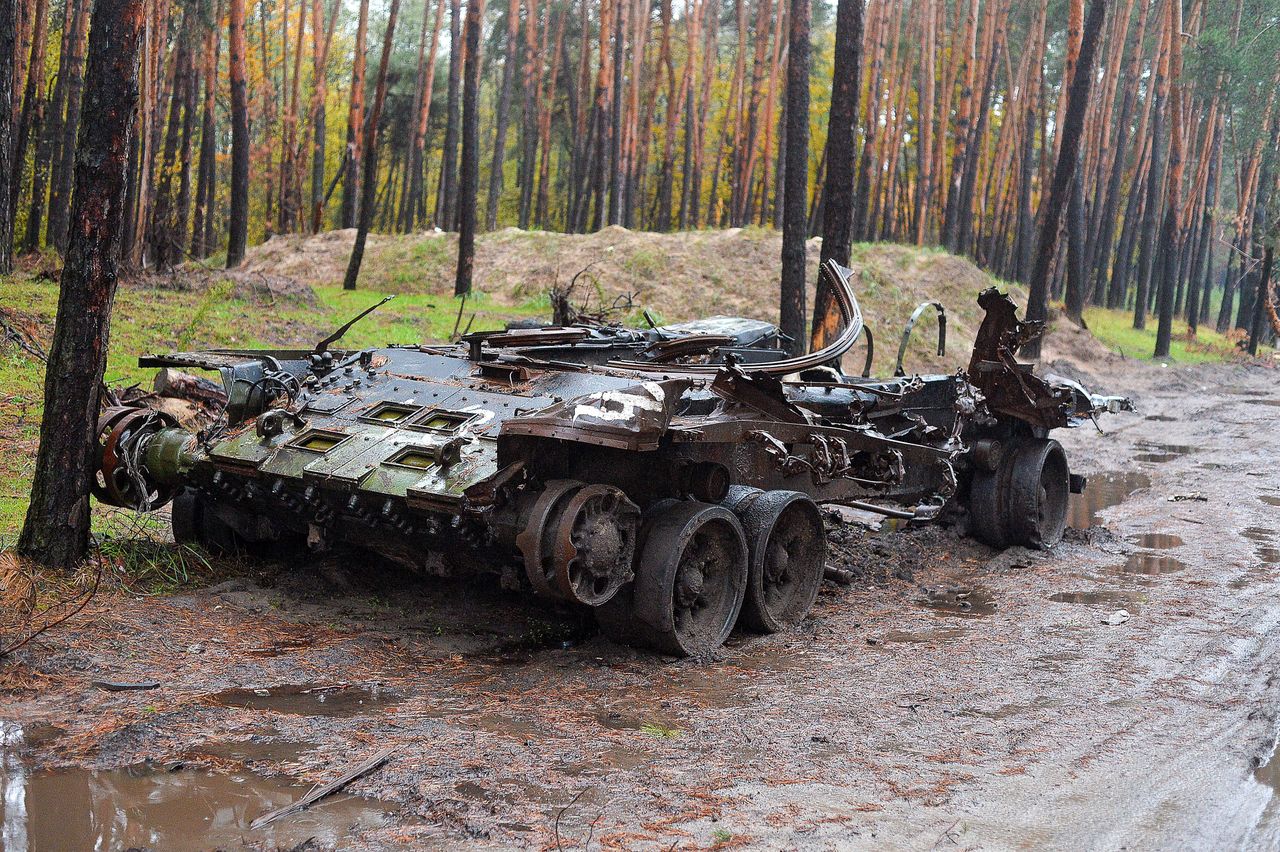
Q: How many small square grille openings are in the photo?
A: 4